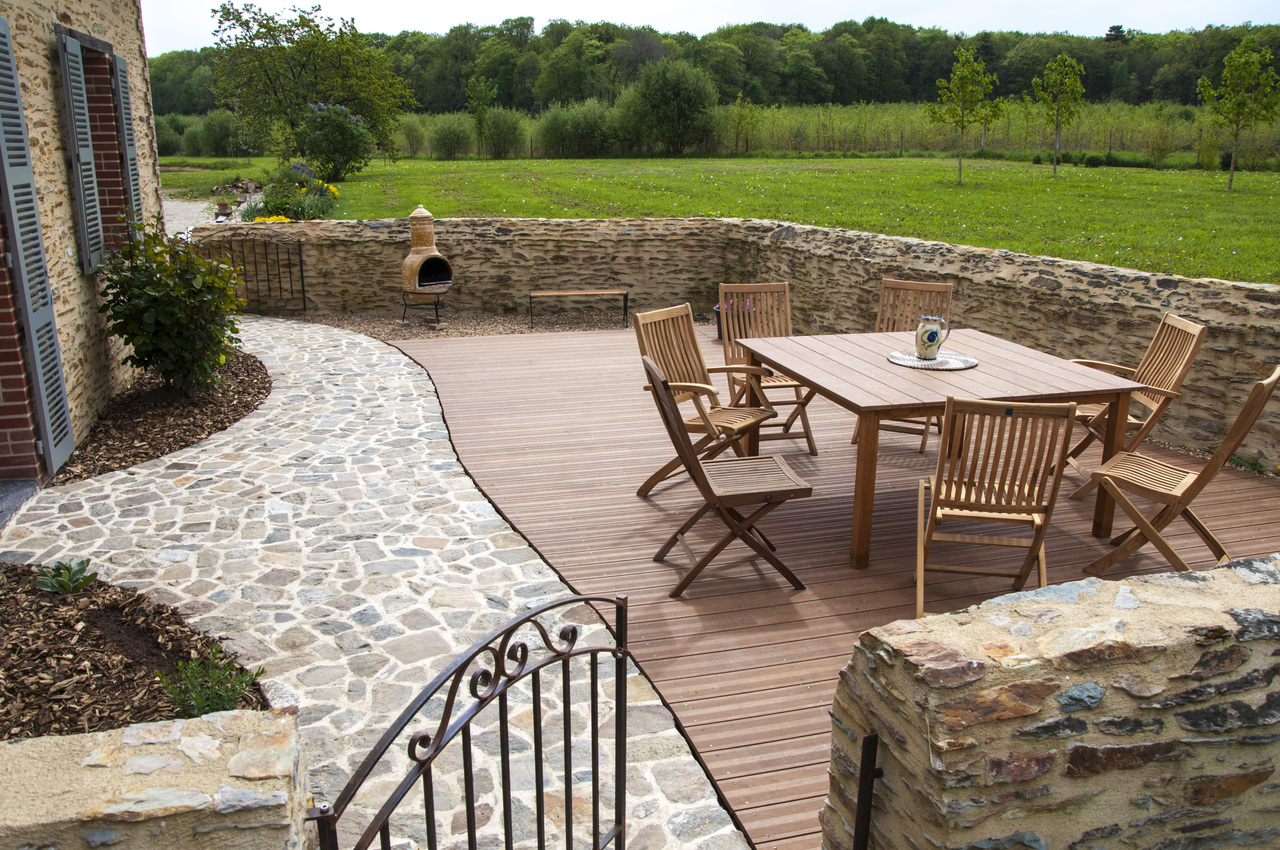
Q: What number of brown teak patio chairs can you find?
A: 7